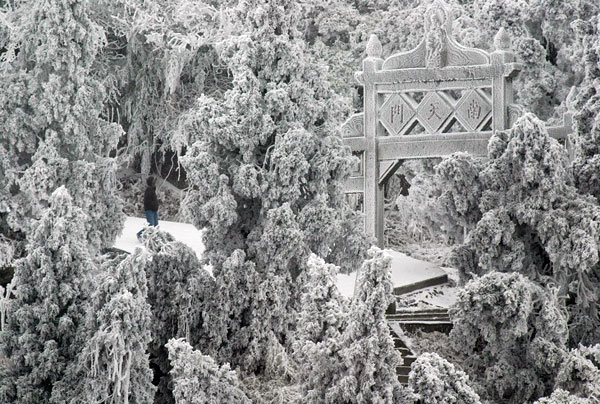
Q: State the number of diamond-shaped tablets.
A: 3